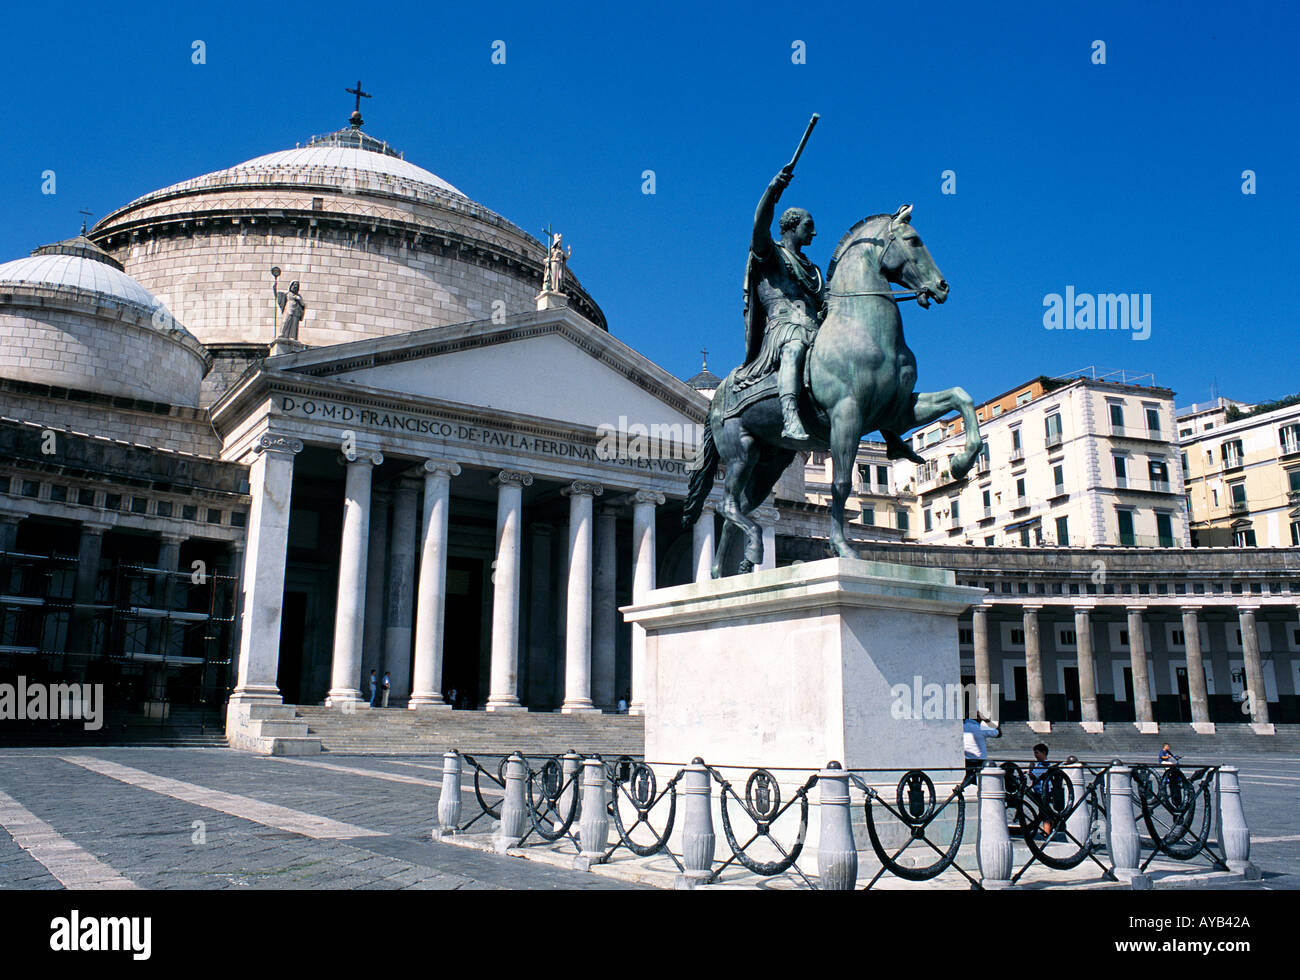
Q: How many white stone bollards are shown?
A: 10